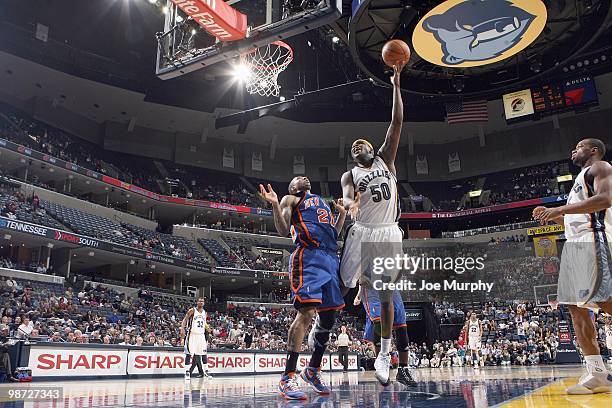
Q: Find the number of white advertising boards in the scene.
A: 6